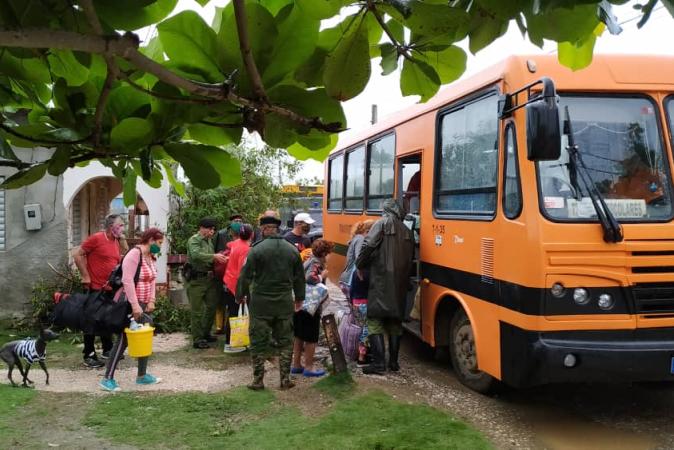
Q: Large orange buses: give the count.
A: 1